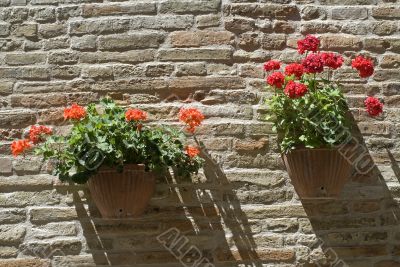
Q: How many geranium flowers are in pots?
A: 15